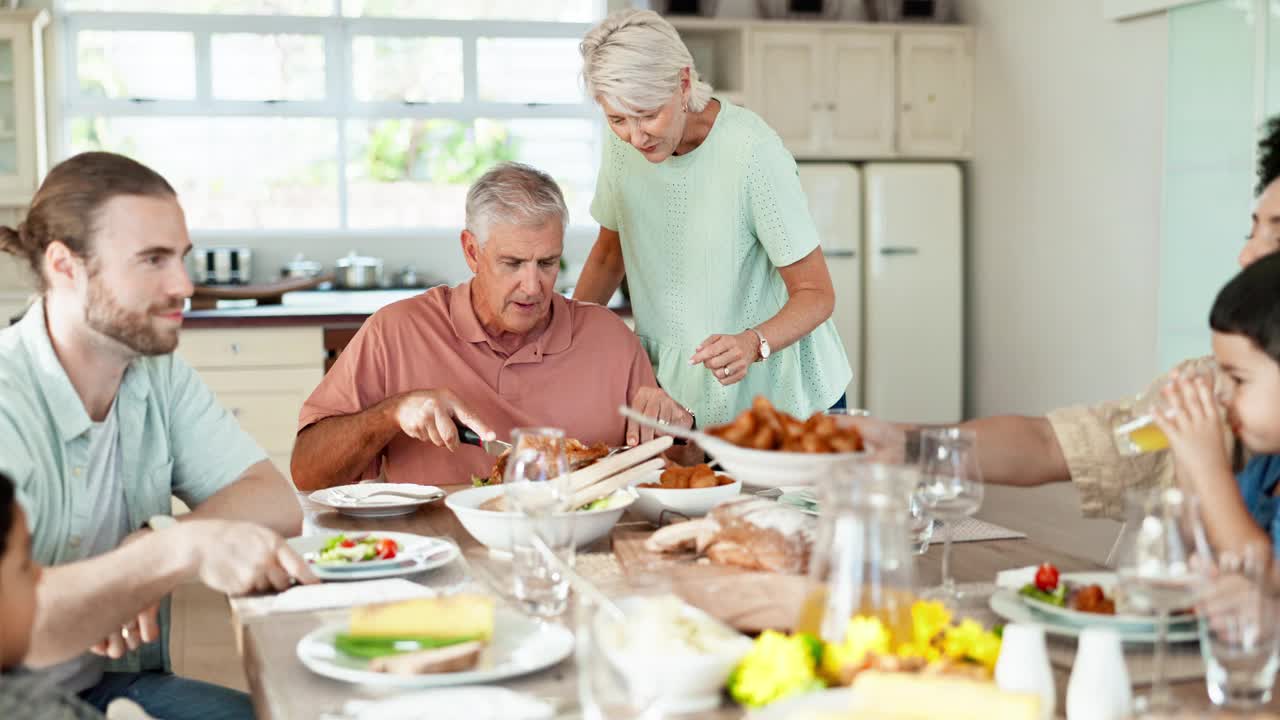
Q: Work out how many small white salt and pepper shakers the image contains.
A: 2